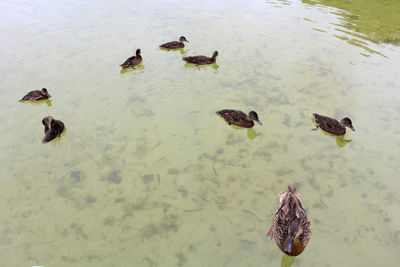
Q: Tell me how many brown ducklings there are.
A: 7